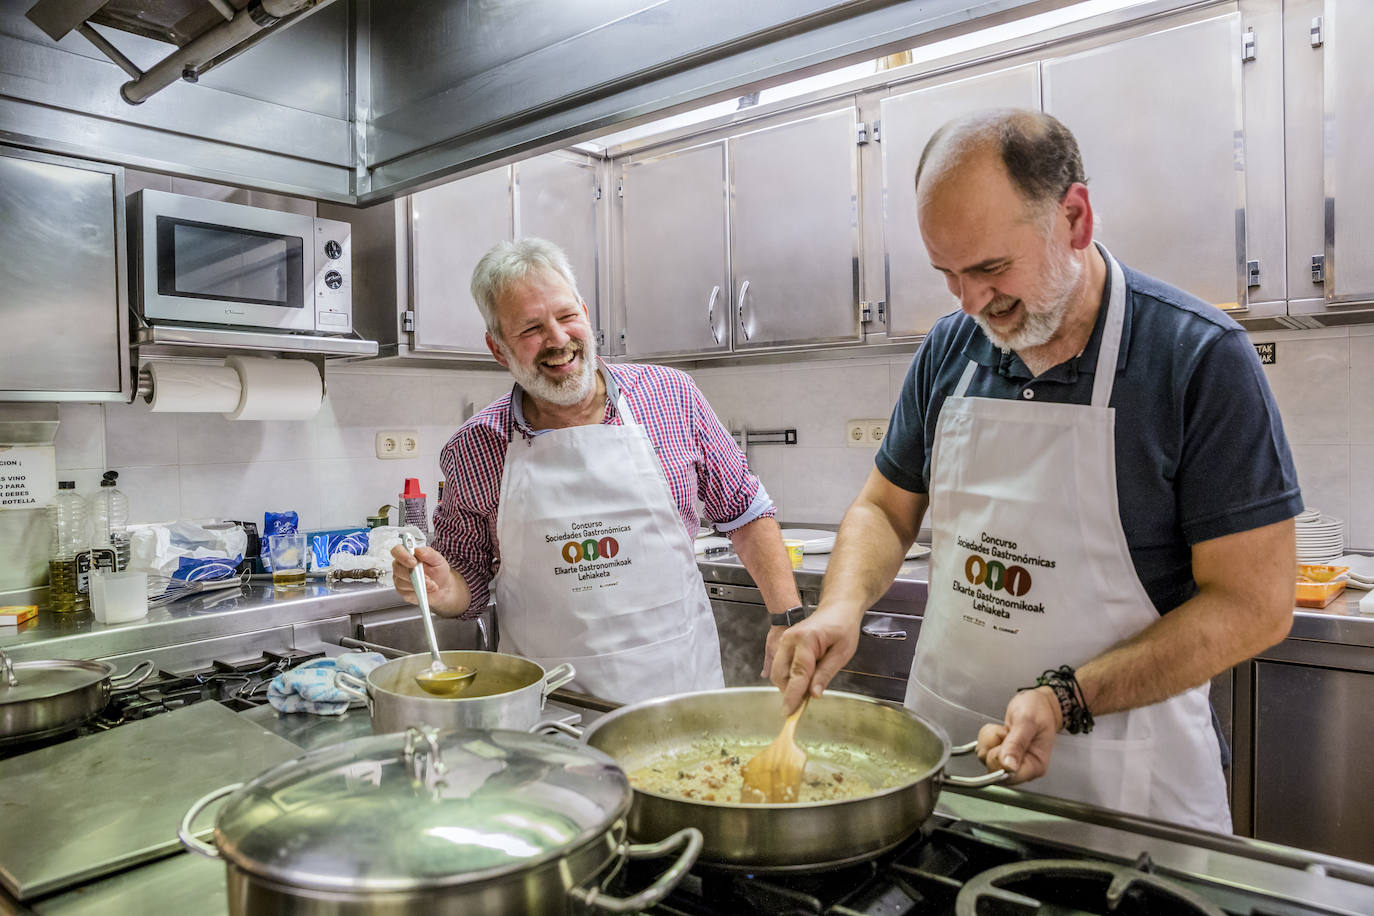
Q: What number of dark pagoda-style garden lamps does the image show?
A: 0